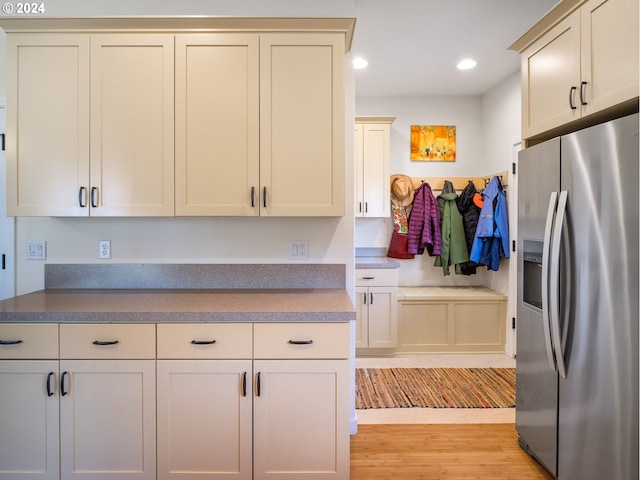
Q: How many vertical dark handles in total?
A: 14